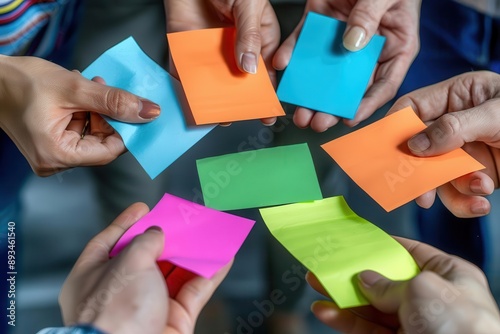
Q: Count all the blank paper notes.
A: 7